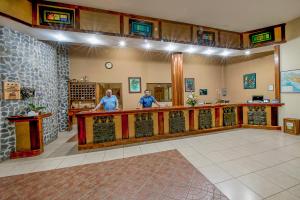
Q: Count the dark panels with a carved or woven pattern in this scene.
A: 6